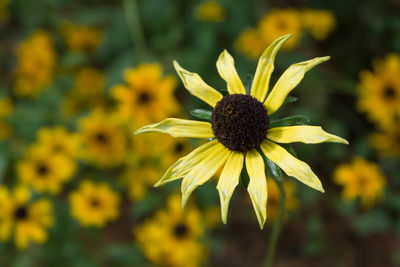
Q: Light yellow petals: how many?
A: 11